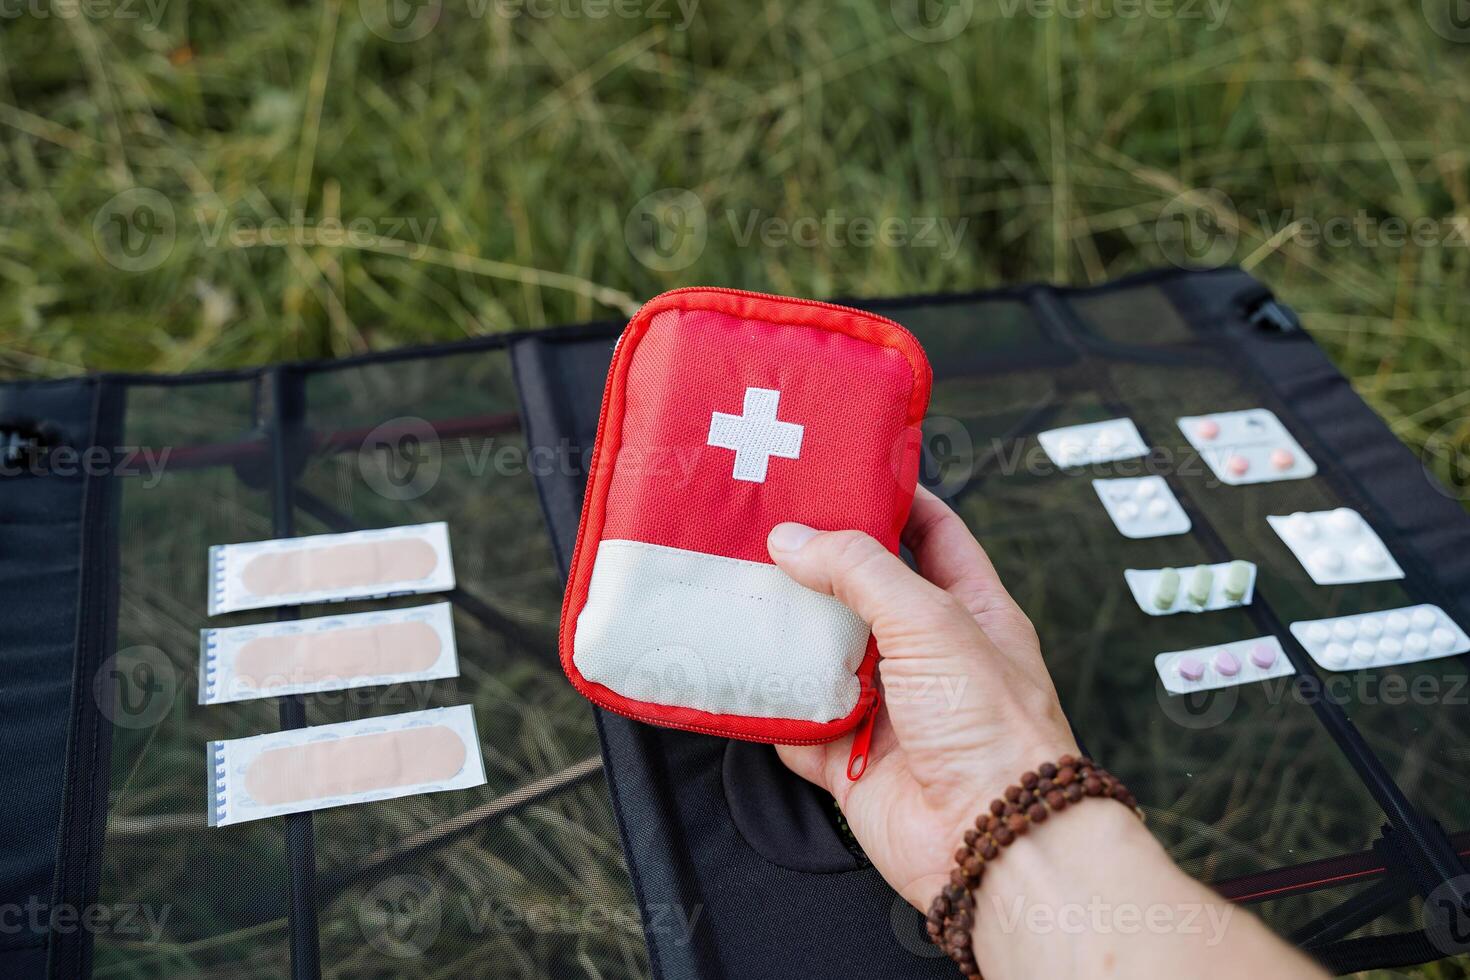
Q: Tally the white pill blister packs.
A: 4